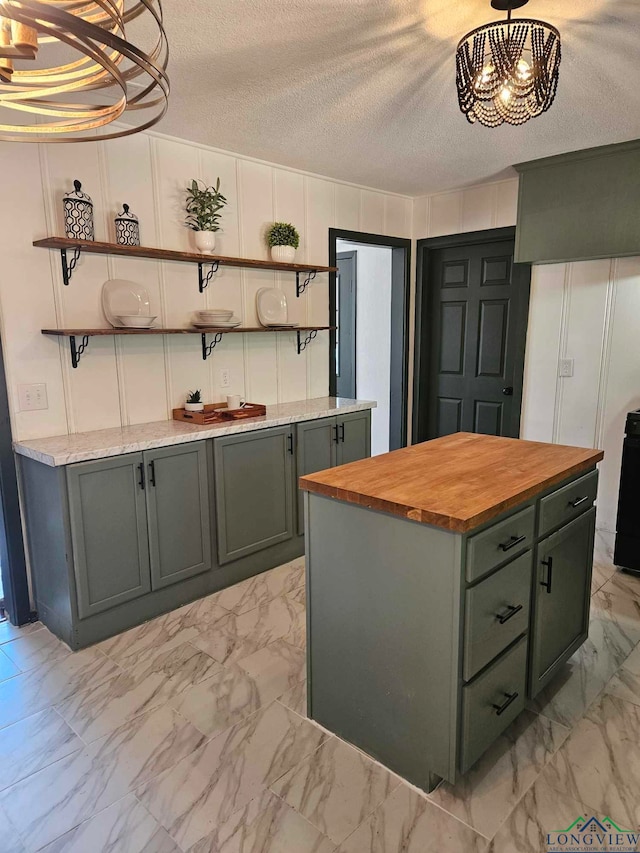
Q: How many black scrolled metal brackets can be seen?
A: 6